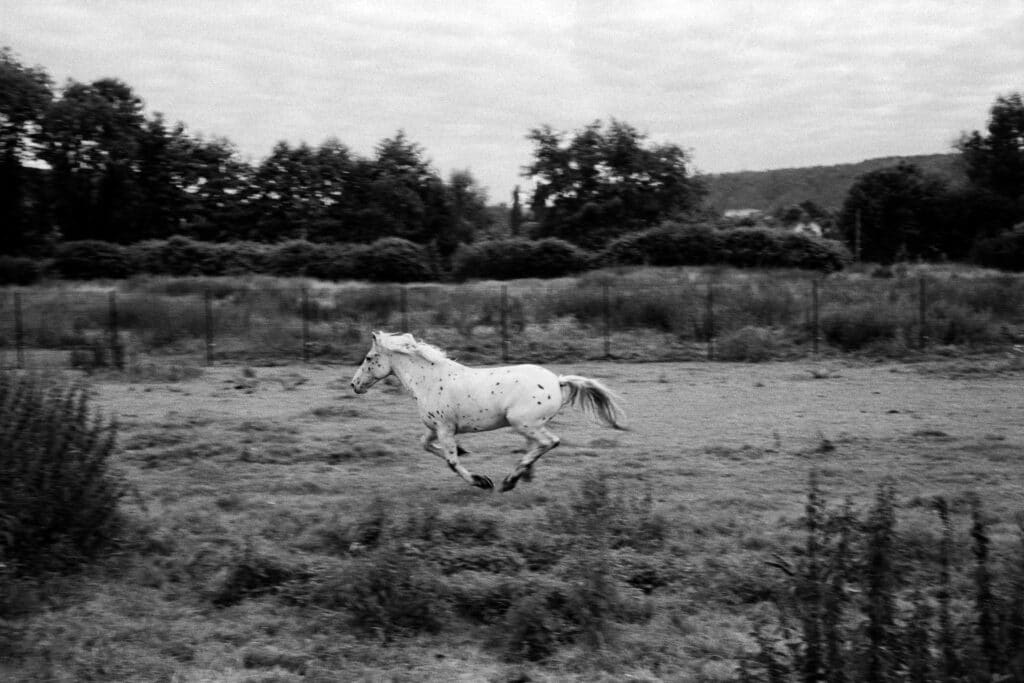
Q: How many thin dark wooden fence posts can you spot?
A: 10